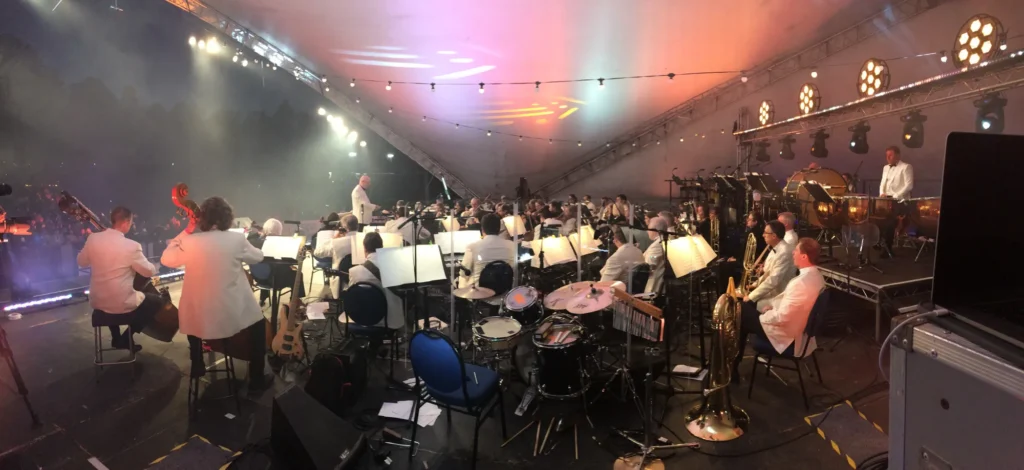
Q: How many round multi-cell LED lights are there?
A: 4